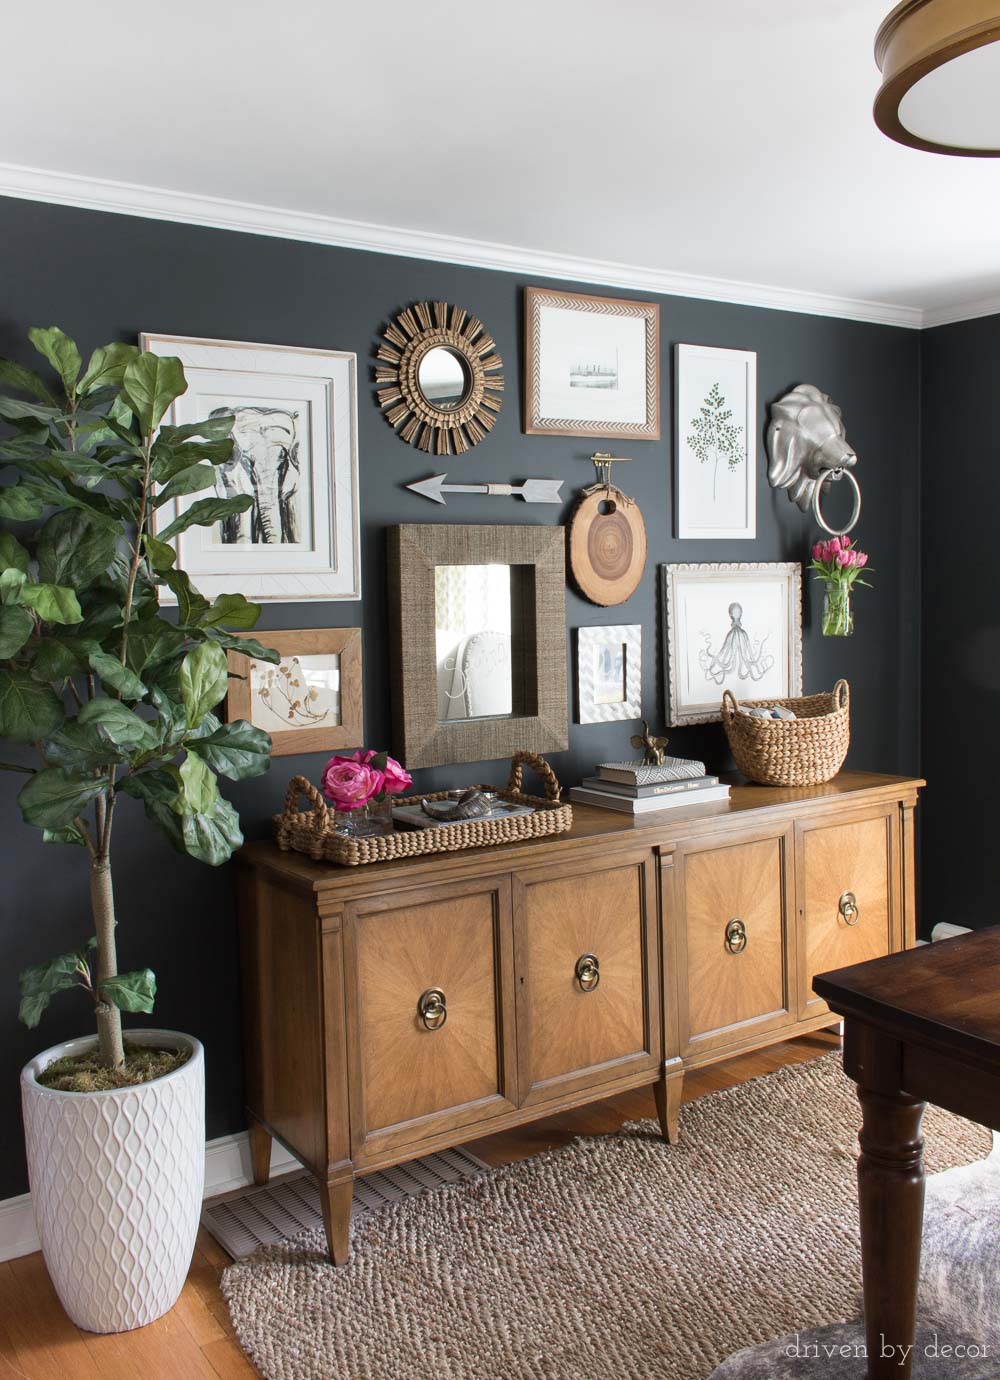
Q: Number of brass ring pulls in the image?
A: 4